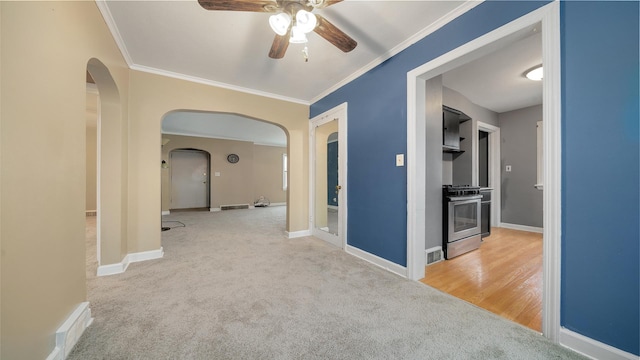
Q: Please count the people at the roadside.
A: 0